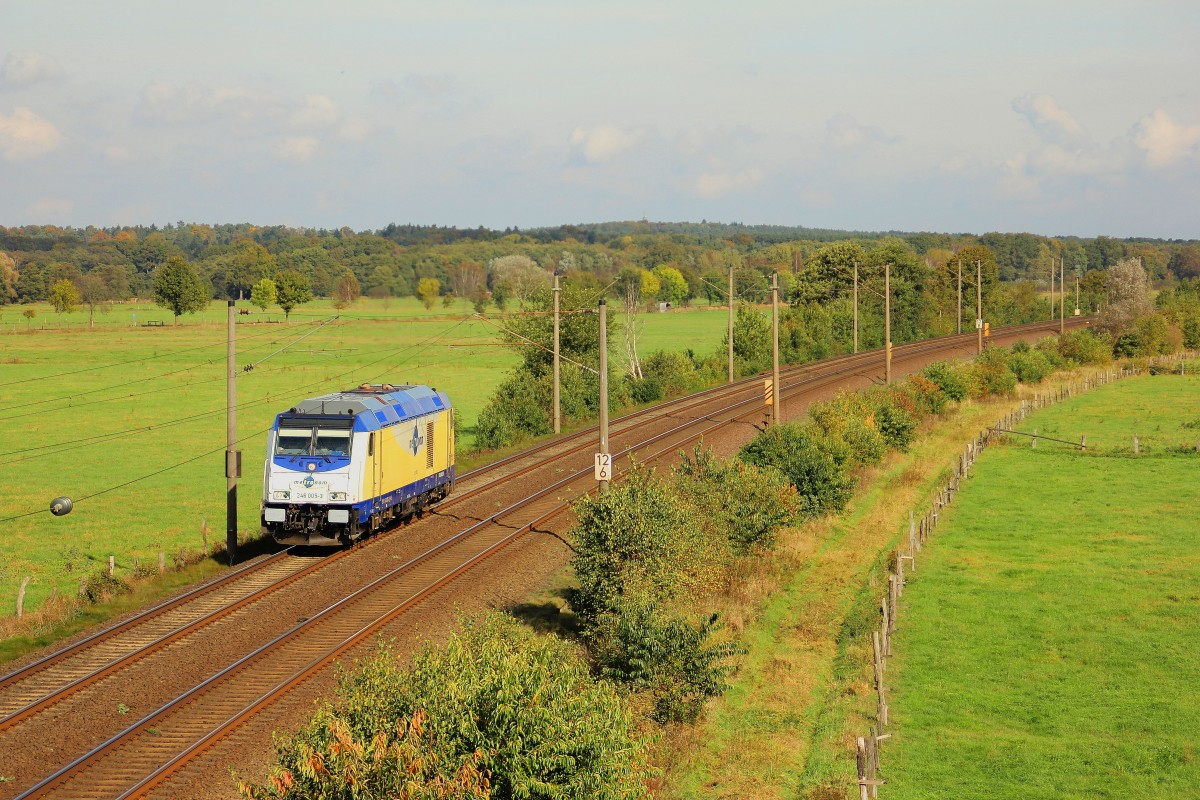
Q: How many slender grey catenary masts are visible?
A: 11